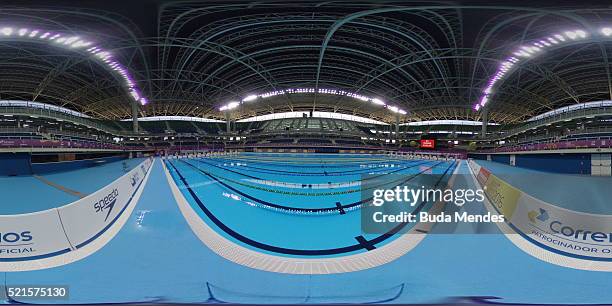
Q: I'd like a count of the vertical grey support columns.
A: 4